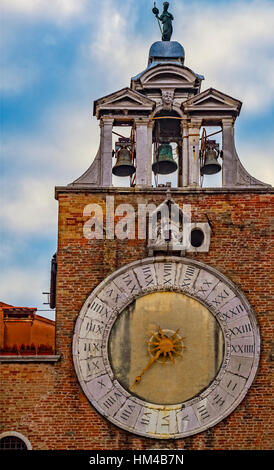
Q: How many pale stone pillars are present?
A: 4